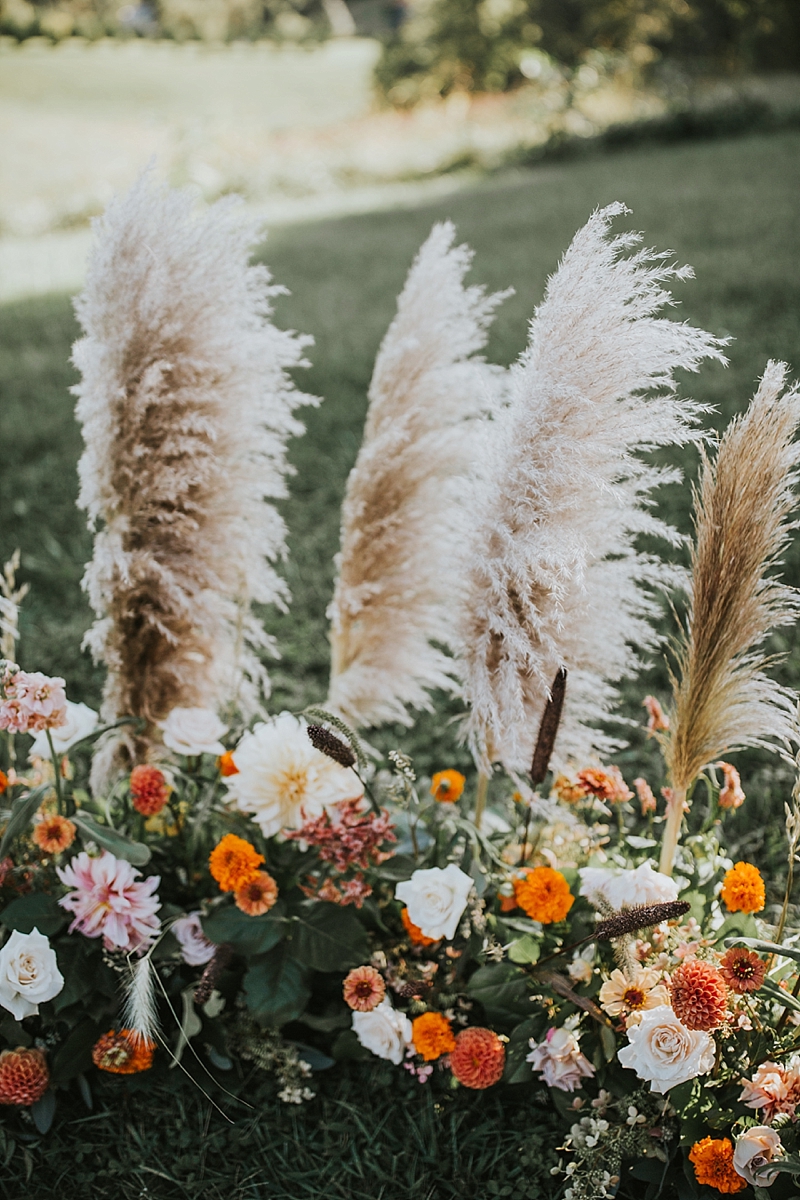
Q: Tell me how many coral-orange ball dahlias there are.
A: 4